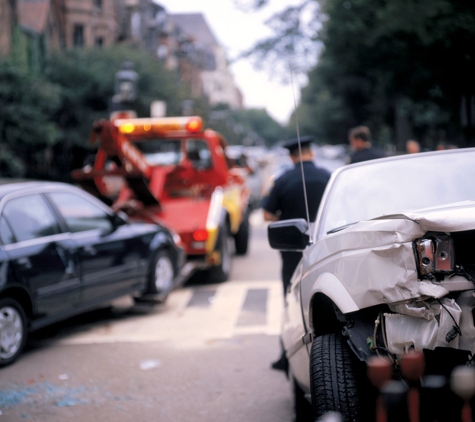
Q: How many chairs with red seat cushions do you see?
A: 0